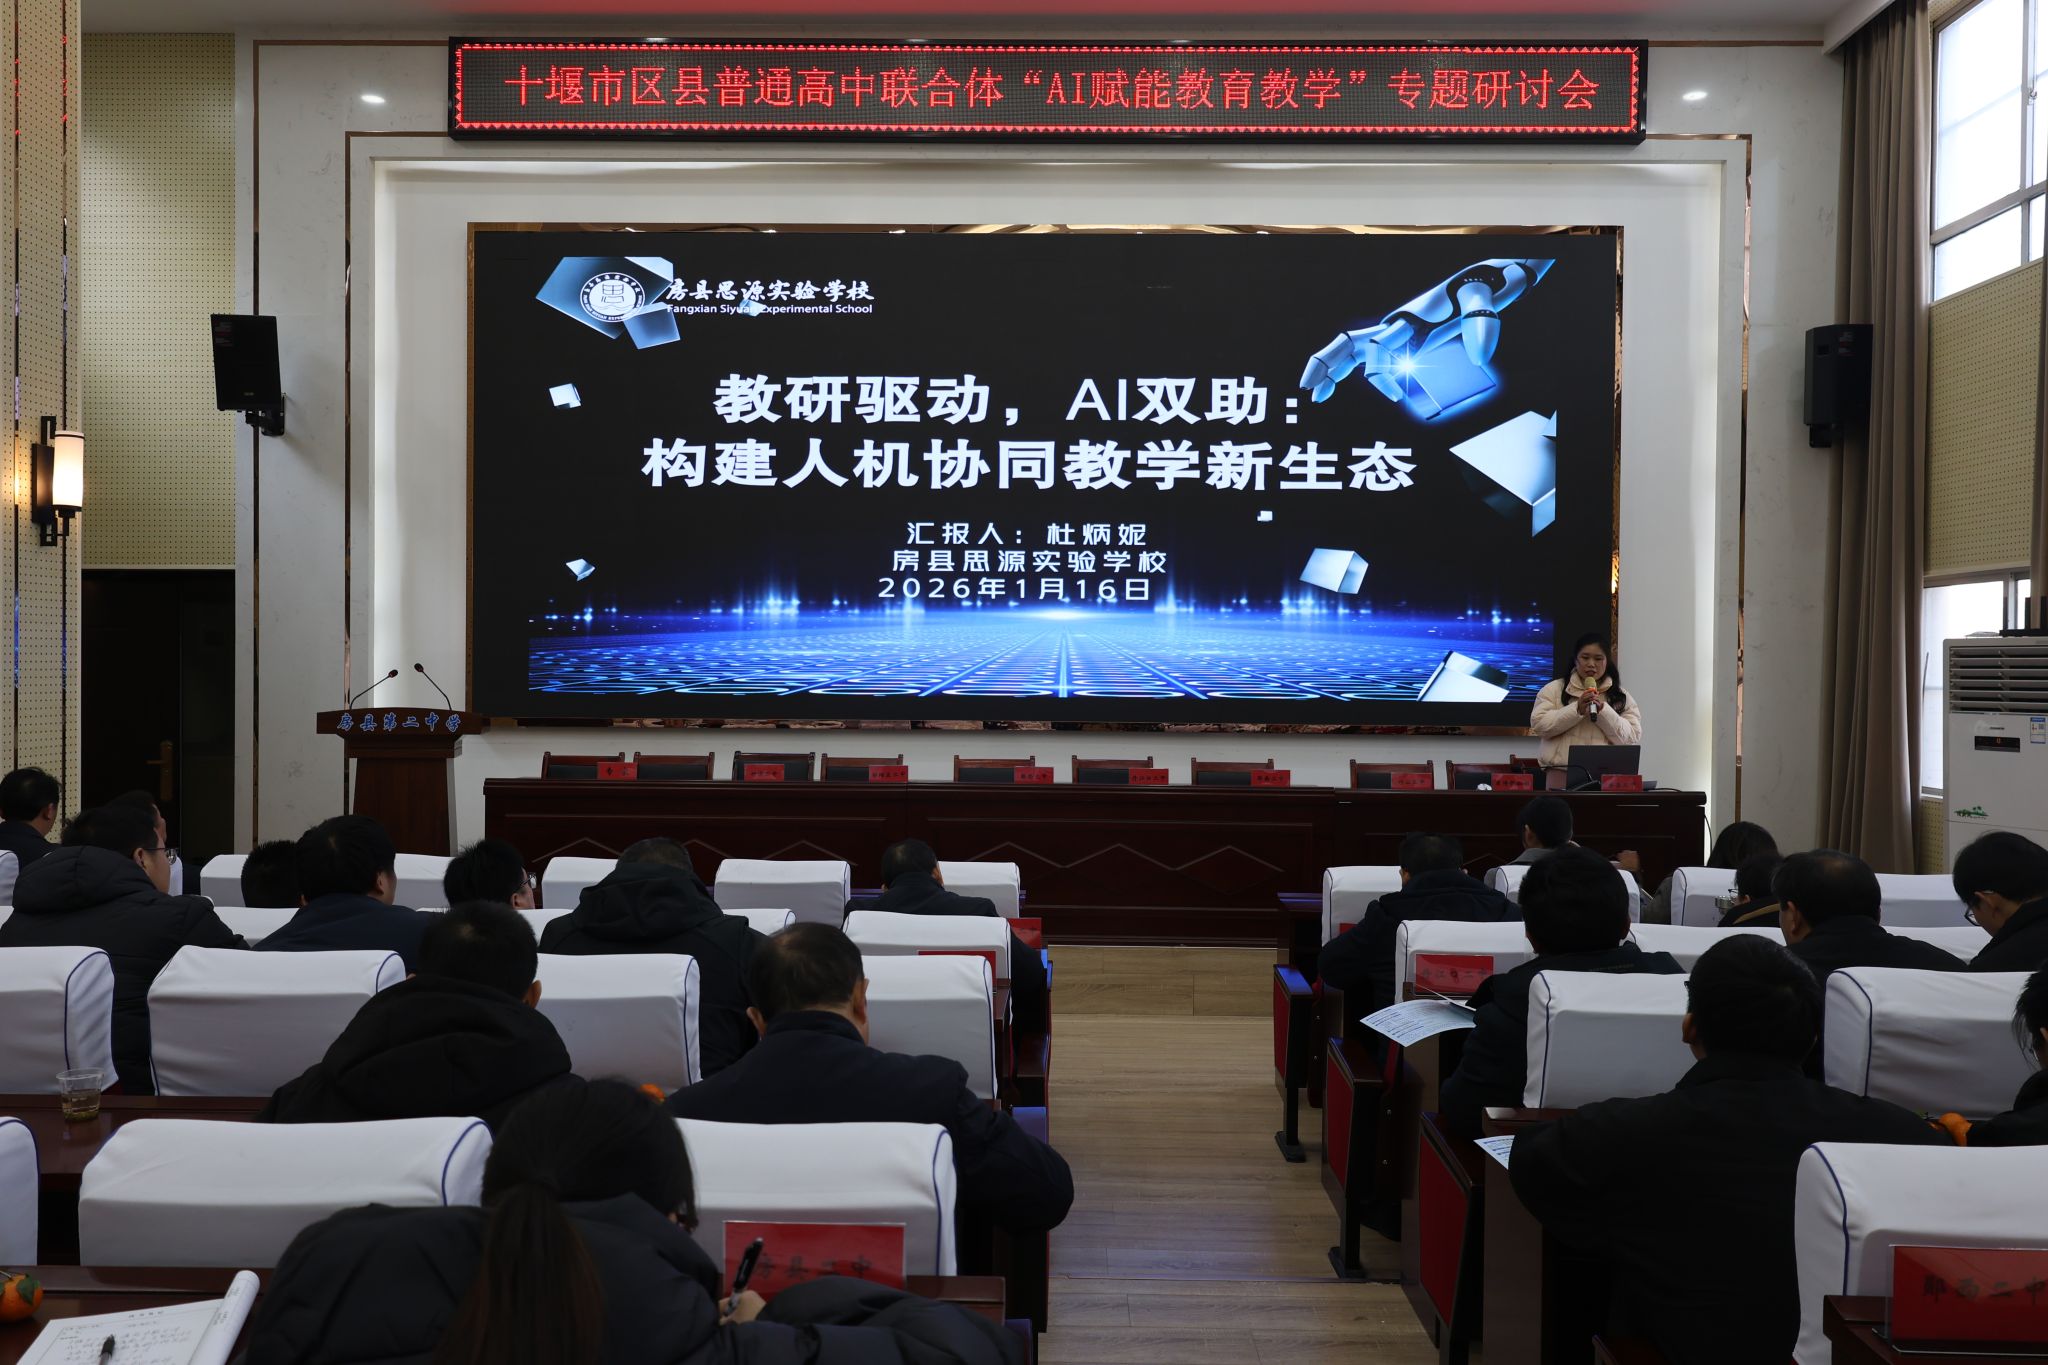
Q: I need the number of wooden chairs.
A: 10